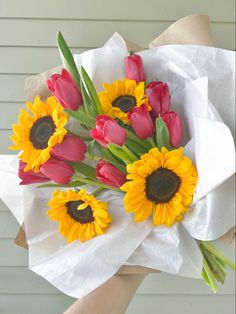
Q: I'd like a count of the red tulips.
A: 10